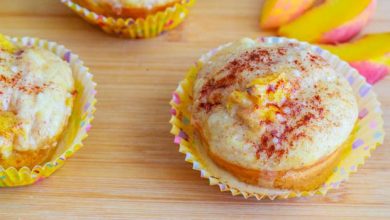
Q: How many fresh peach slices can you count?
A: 3